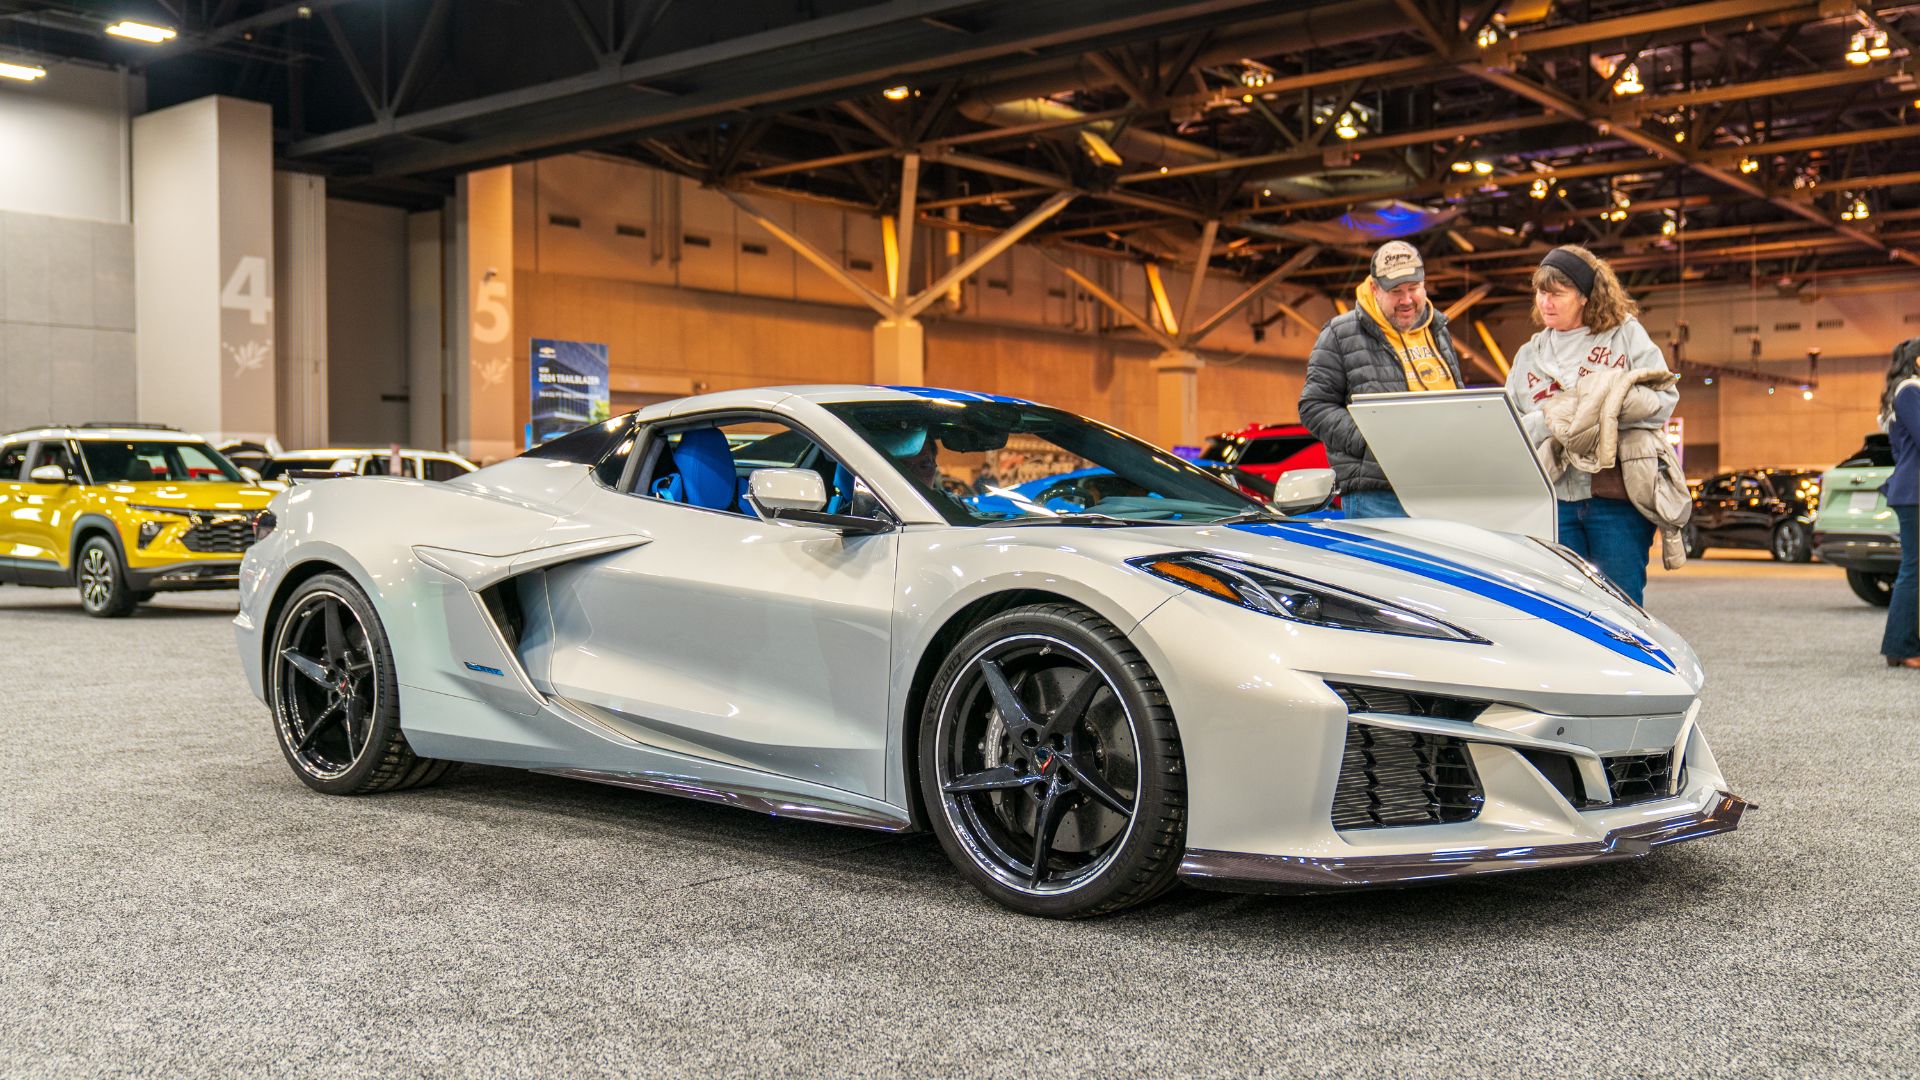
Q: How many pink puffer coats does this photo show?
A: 0